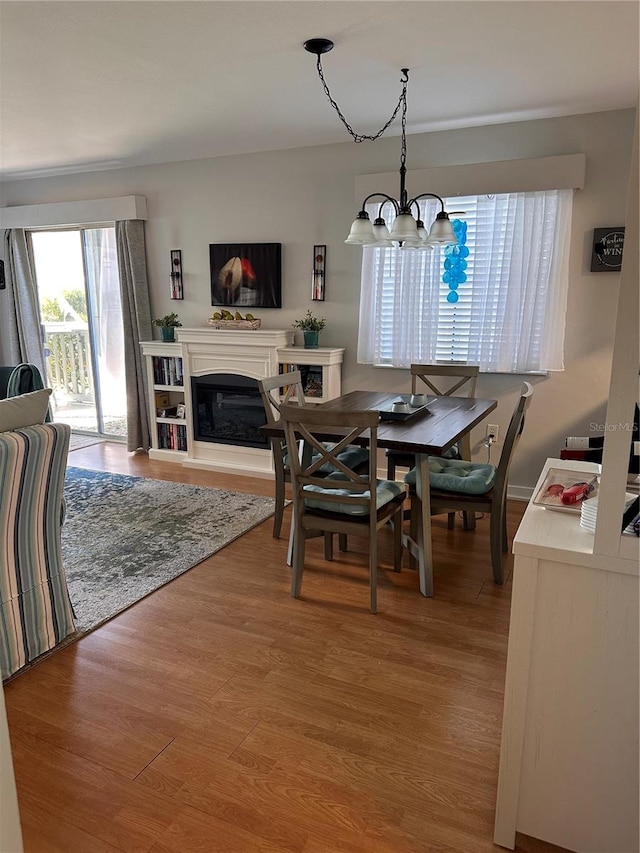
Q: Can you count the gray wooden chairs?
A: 4